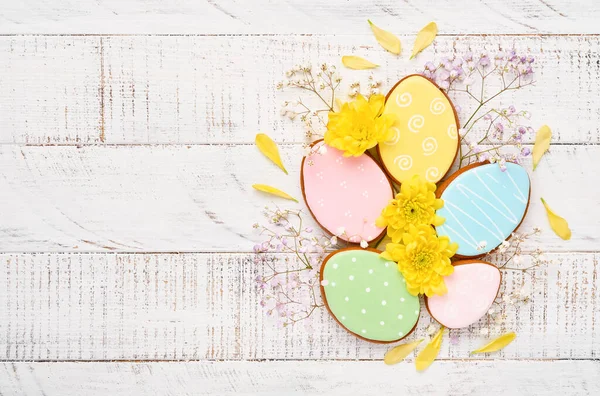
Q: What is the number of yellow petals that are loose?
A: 10